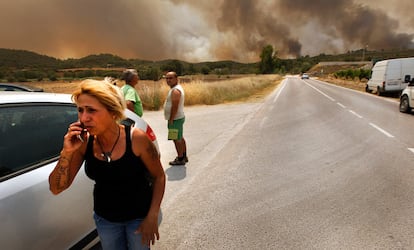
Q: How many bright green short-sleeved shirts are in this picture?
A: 1